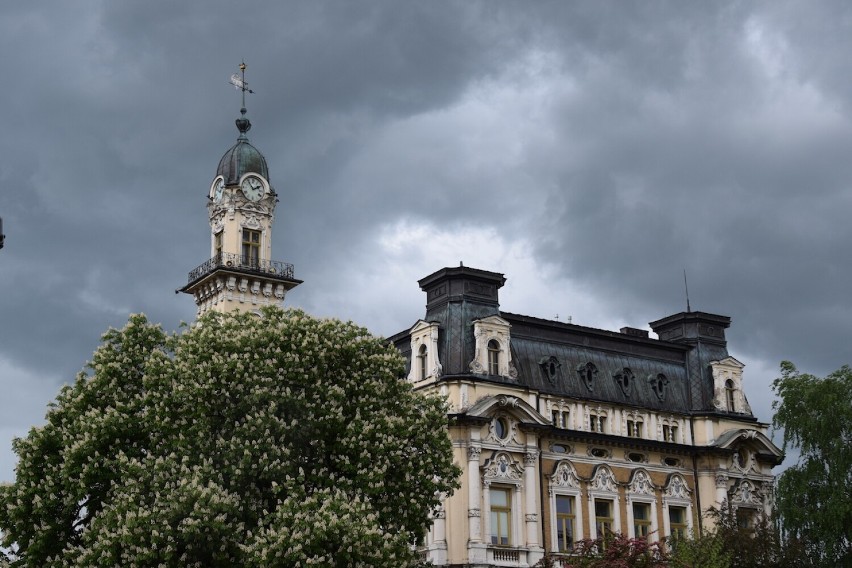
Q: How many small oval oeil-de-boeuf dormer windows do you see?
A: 4